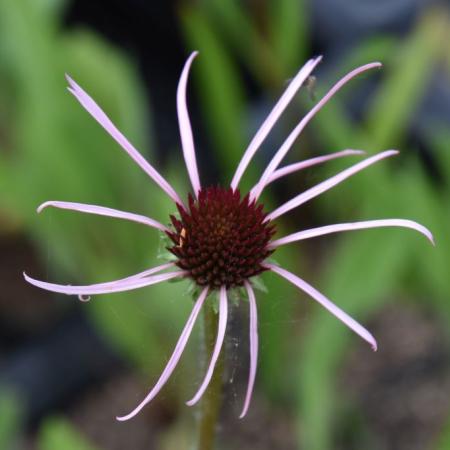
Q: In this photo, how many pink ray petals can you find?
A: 14